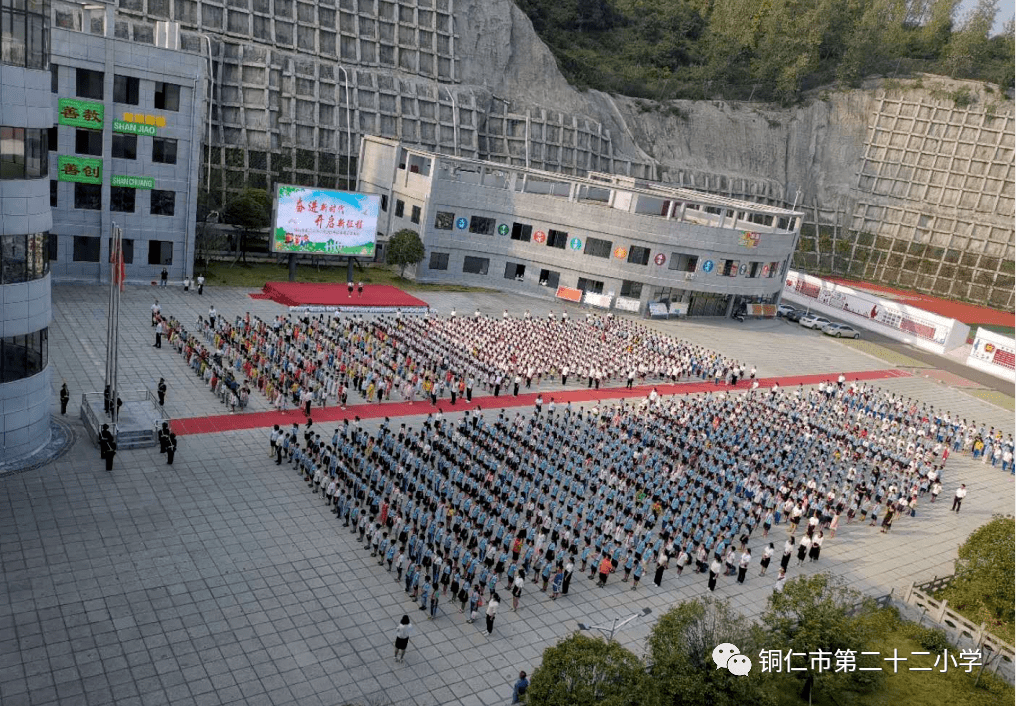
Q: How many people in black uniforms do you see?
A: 8